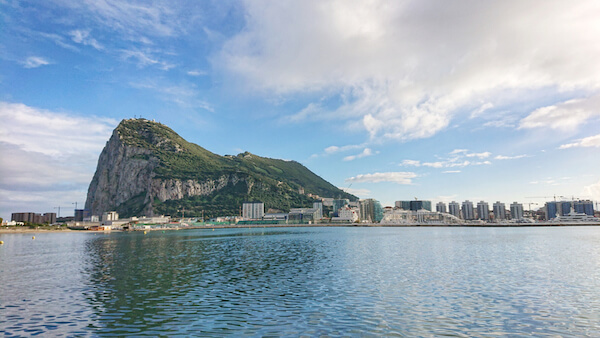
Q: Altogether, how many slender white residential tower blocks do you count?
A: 6